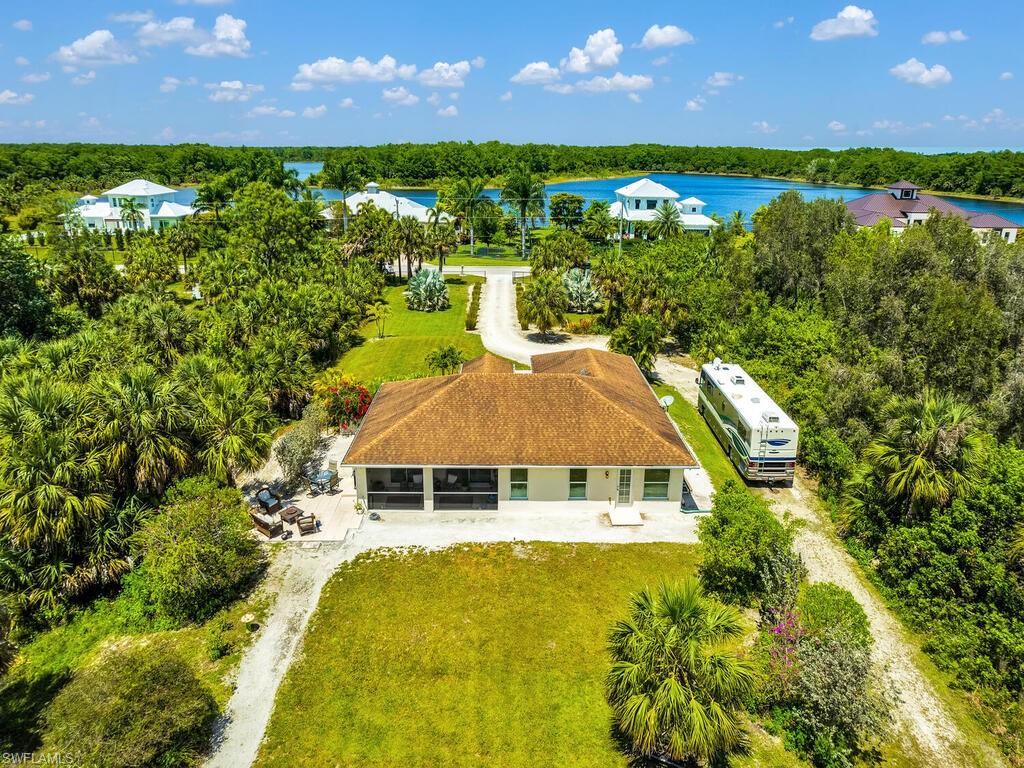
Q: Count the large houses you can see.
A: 5